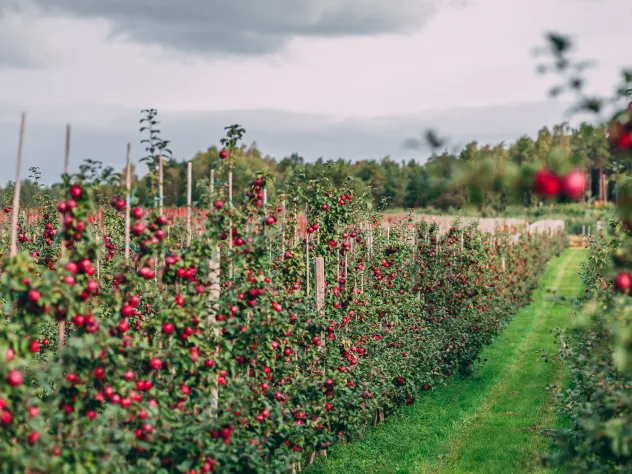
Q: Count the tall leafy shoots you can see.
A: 2